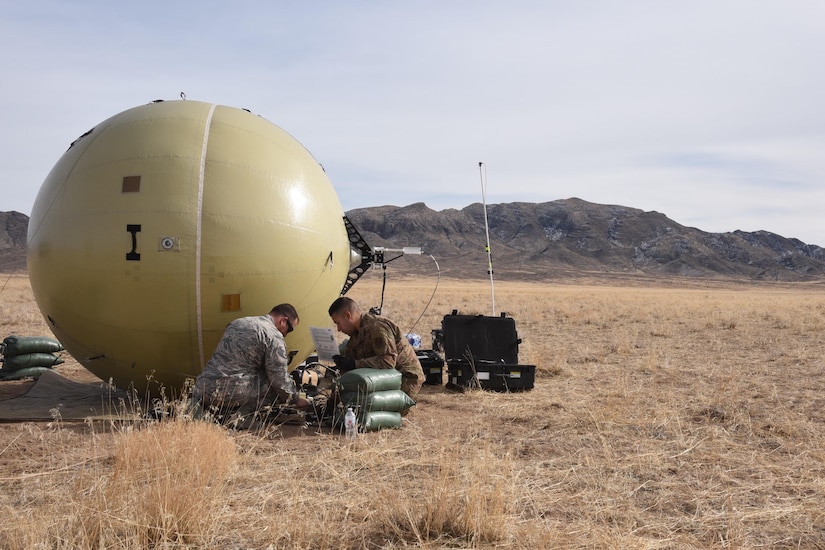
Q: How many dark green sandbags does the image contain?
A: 6